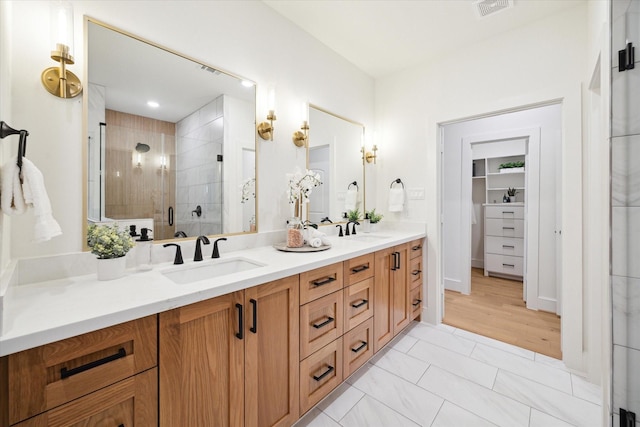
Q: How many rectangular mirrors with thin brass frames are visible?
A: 2